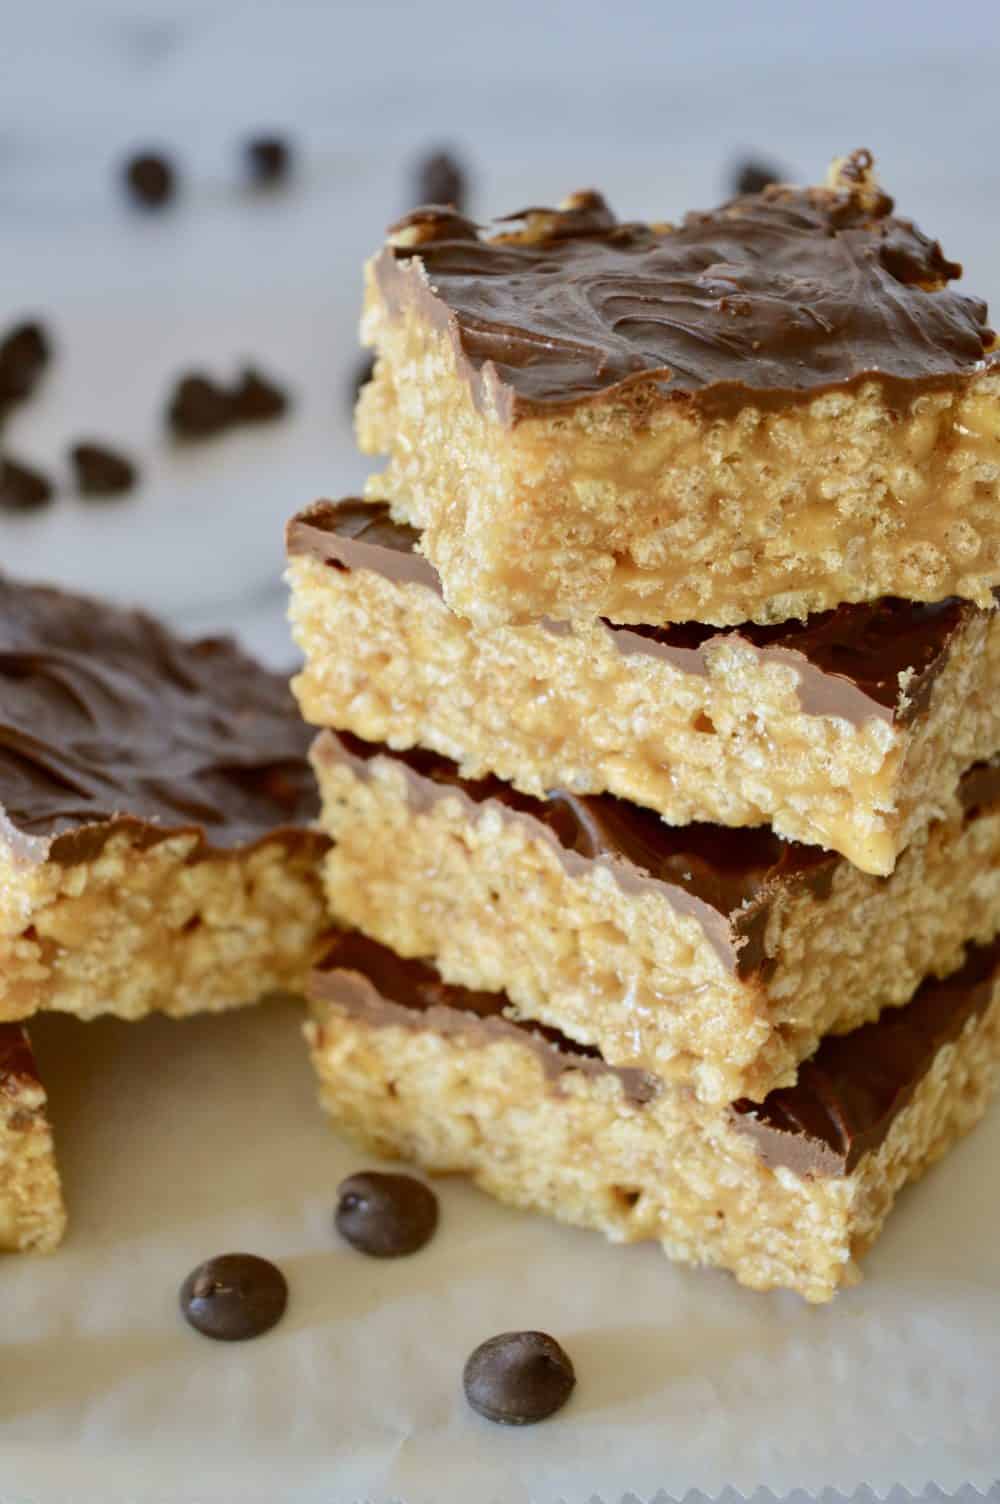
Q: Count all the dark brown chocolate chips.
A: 13